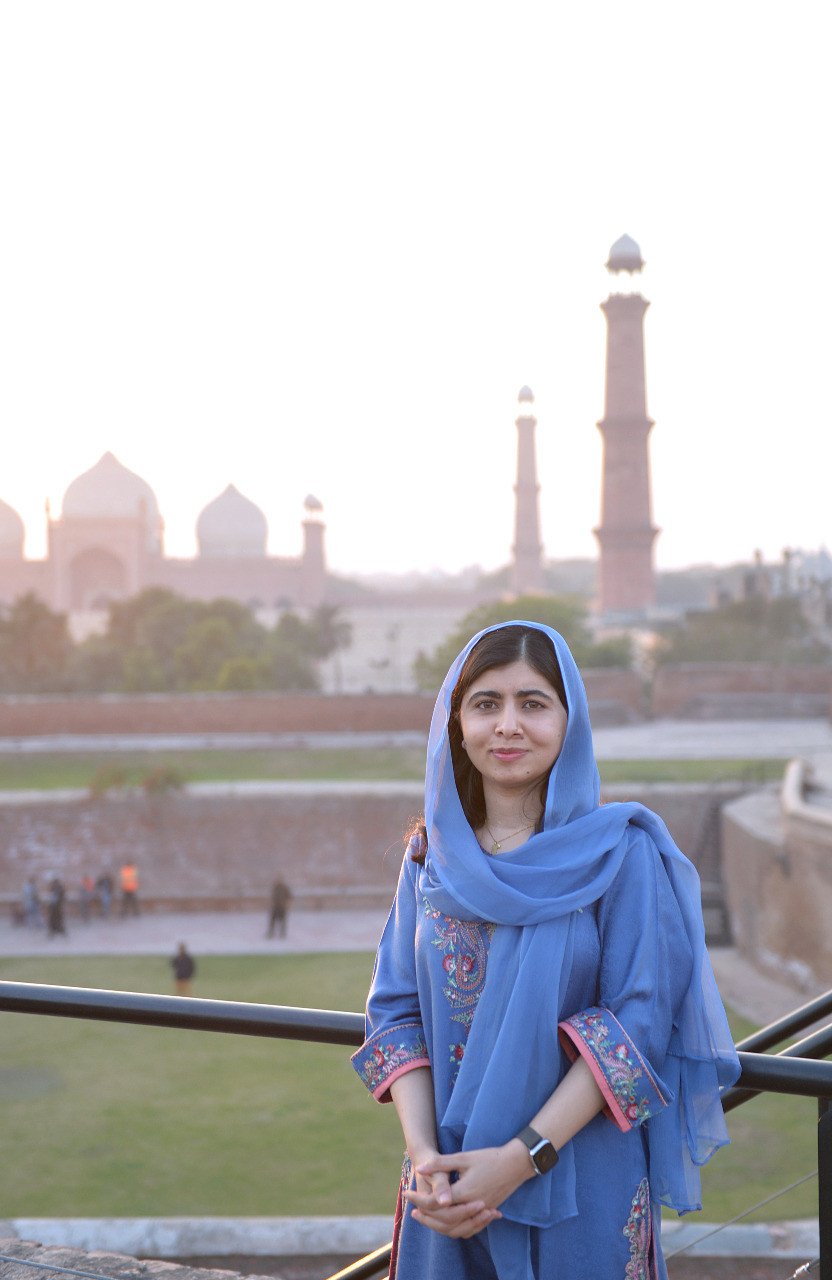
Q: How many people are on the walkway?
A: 6